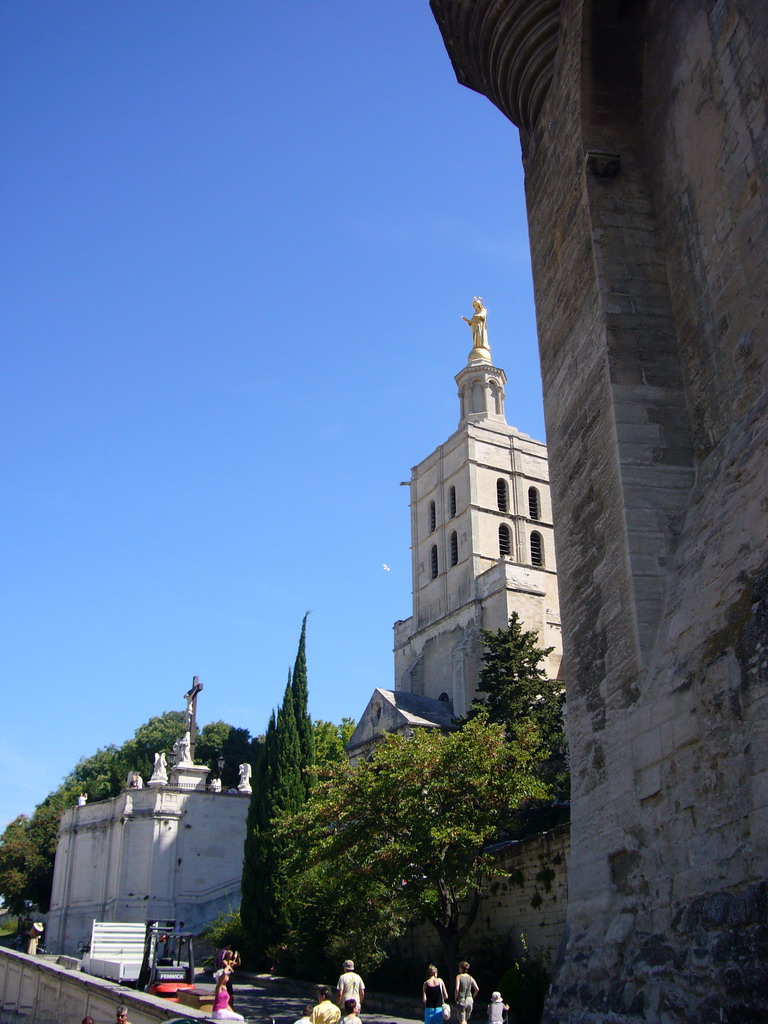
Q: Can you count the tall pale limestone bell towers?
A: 1